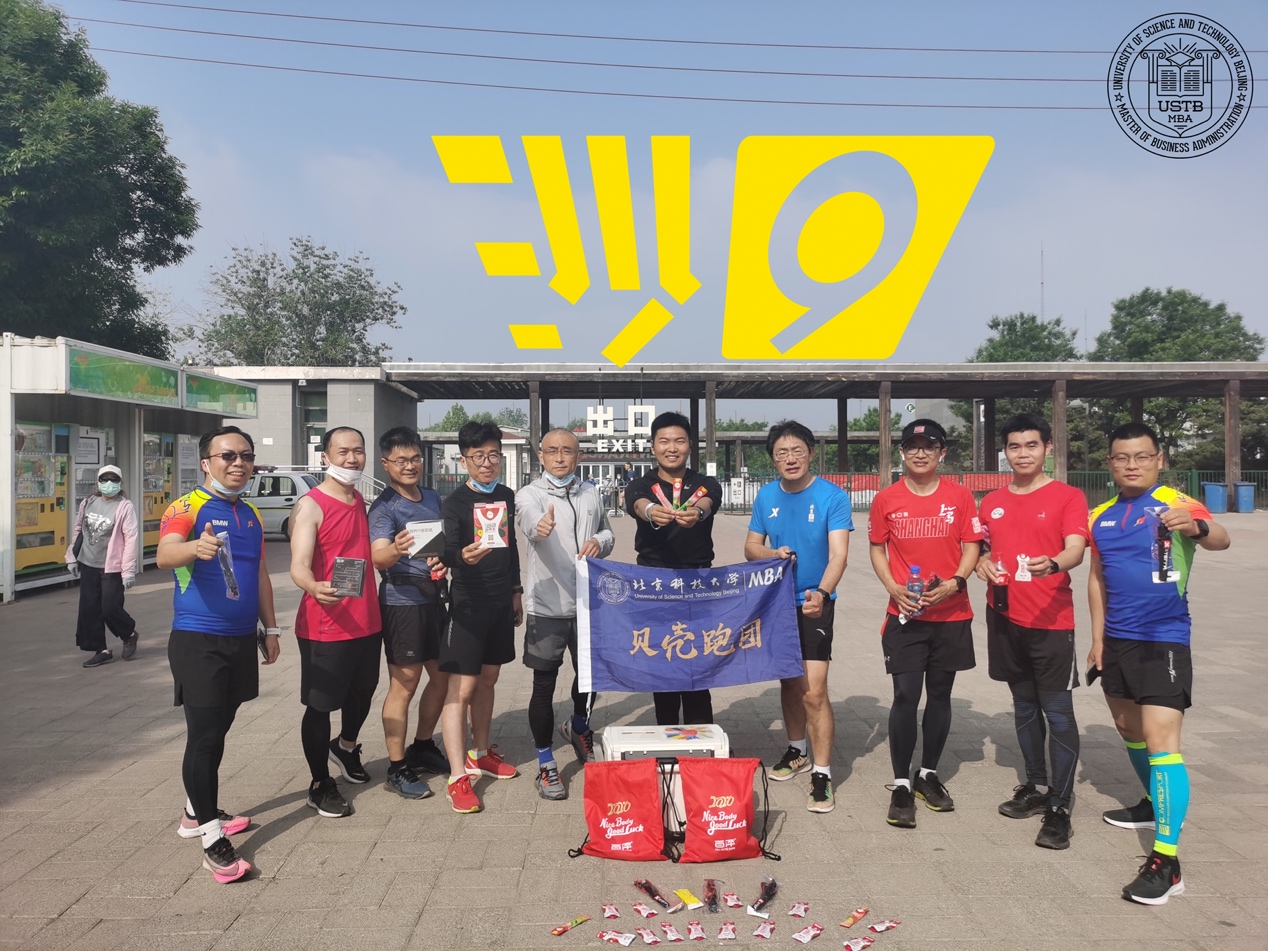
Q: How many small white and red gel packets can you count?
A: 13